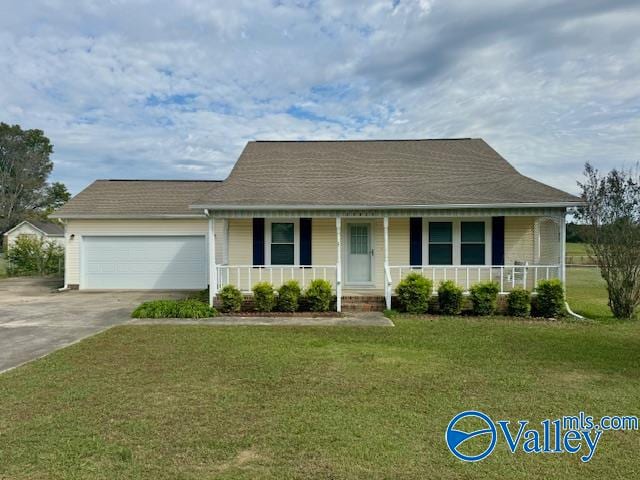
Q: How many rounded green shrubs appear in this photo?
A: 9